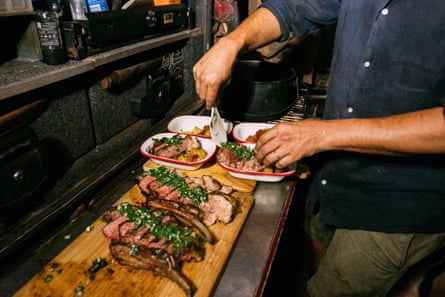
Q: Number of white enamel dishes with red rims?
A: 4